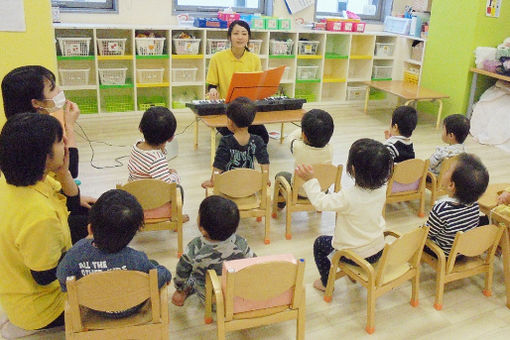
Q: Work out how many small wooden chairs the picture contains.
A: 9